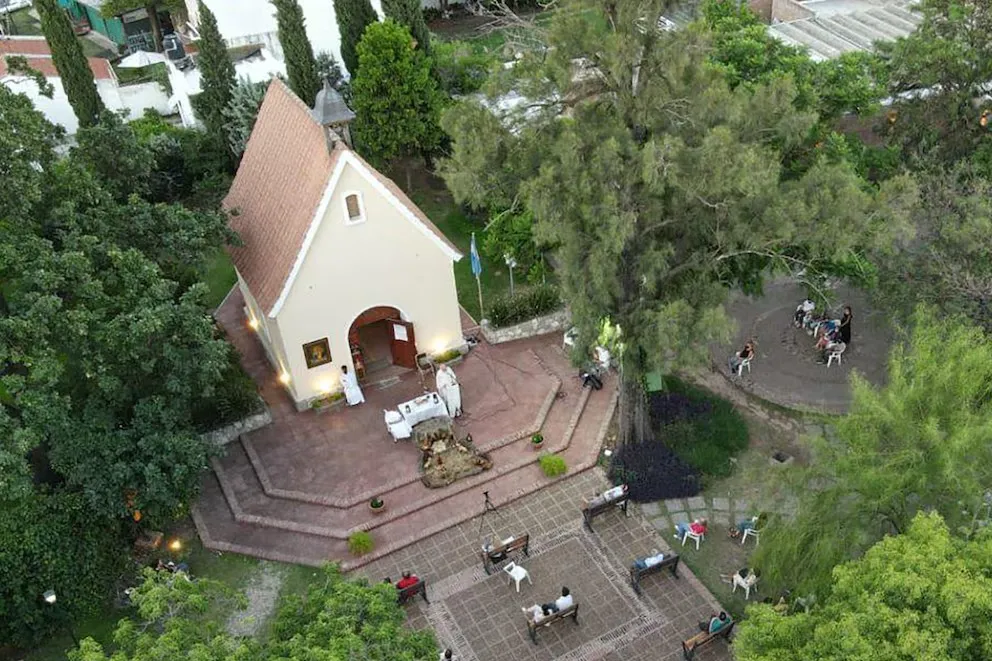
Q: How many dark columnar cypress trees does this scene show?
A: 5